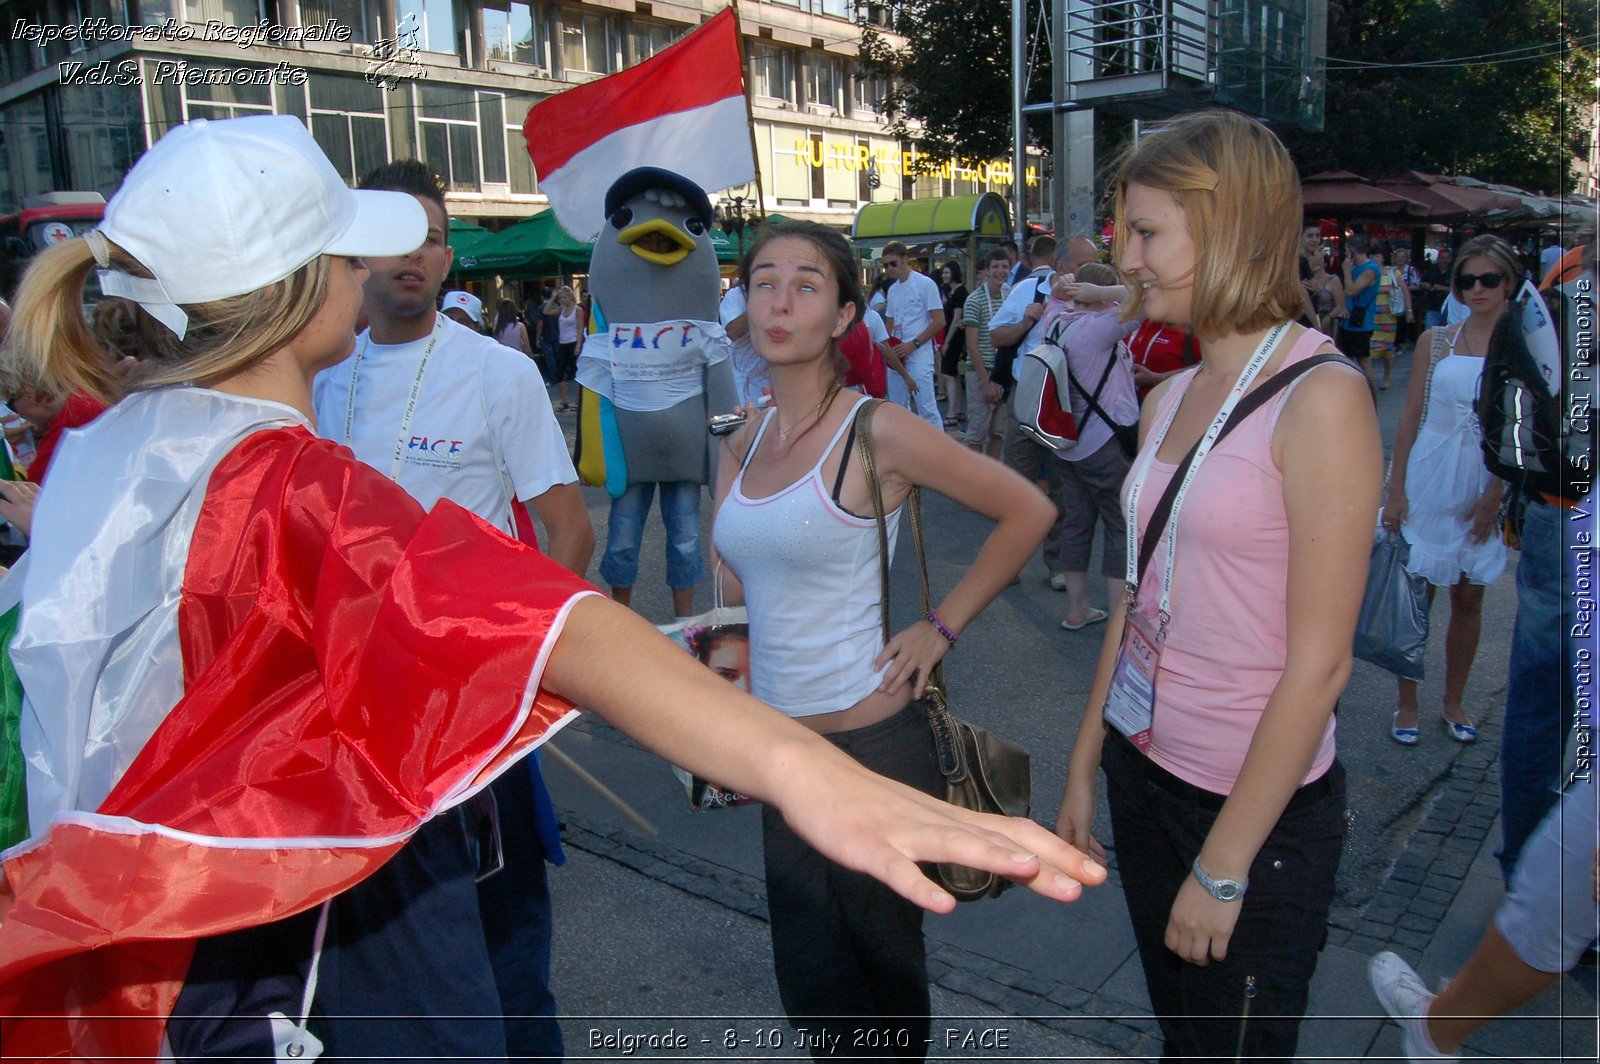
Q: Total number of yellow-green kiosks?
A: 1